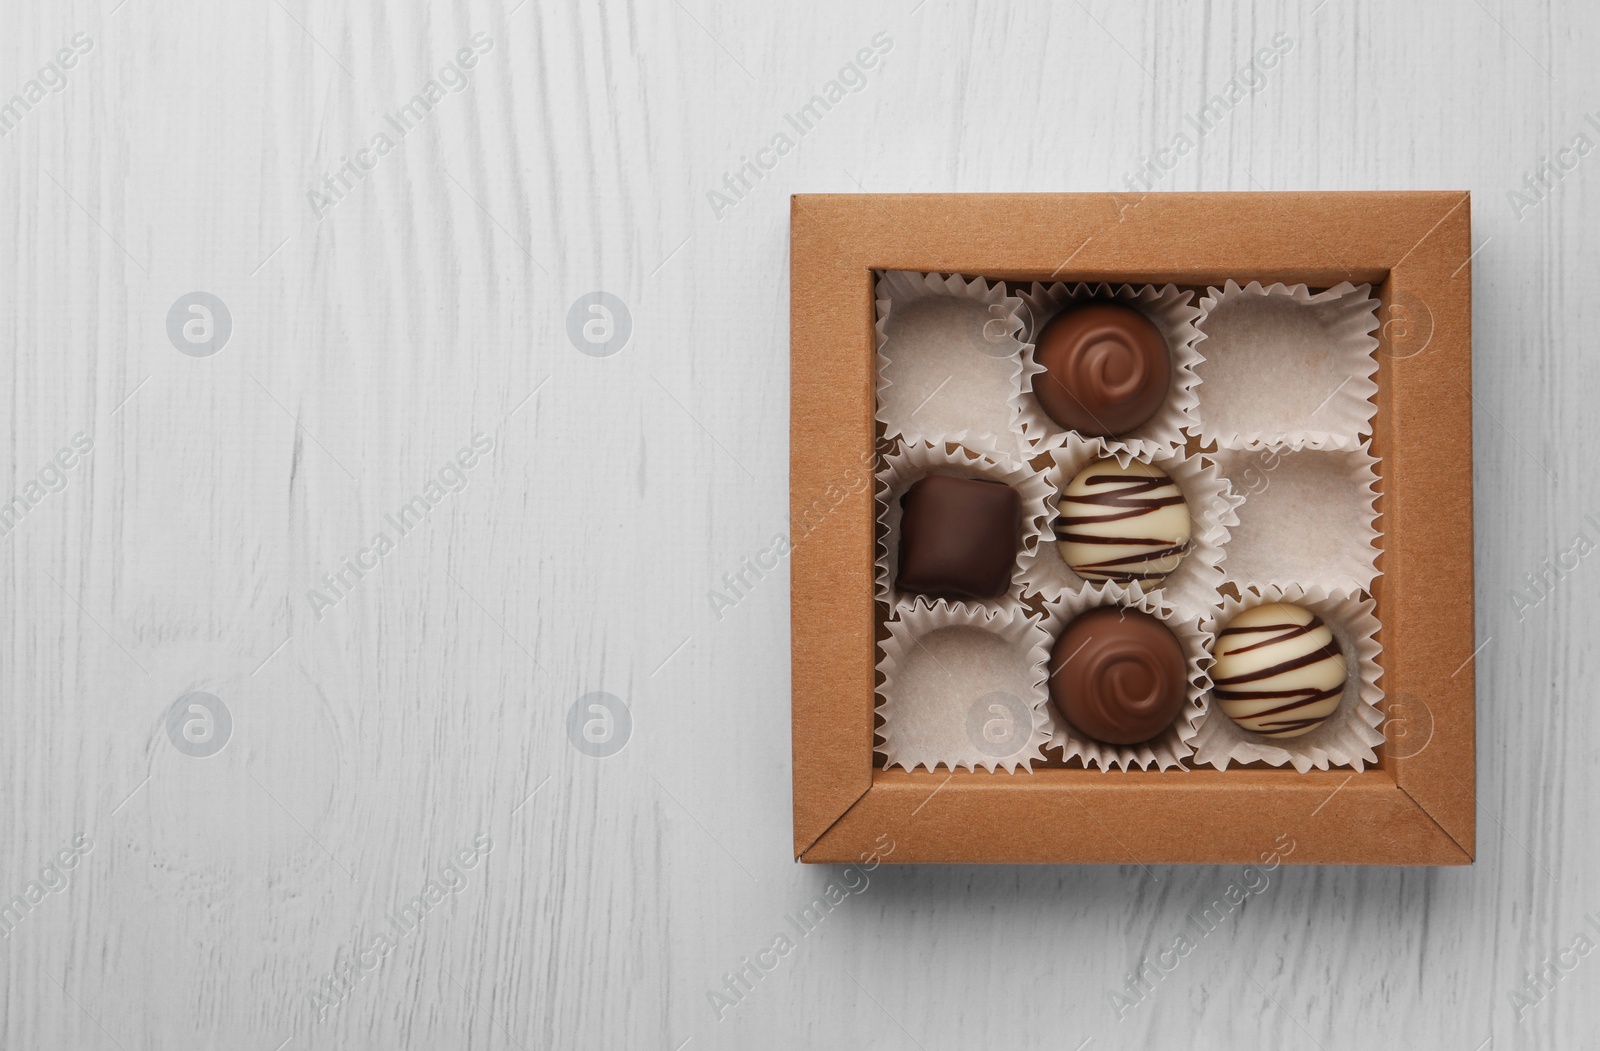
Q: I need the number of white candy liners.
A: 9